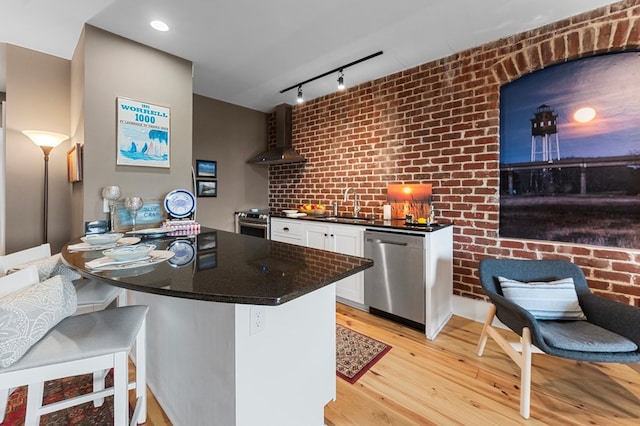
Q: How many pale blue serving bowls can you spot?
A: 2